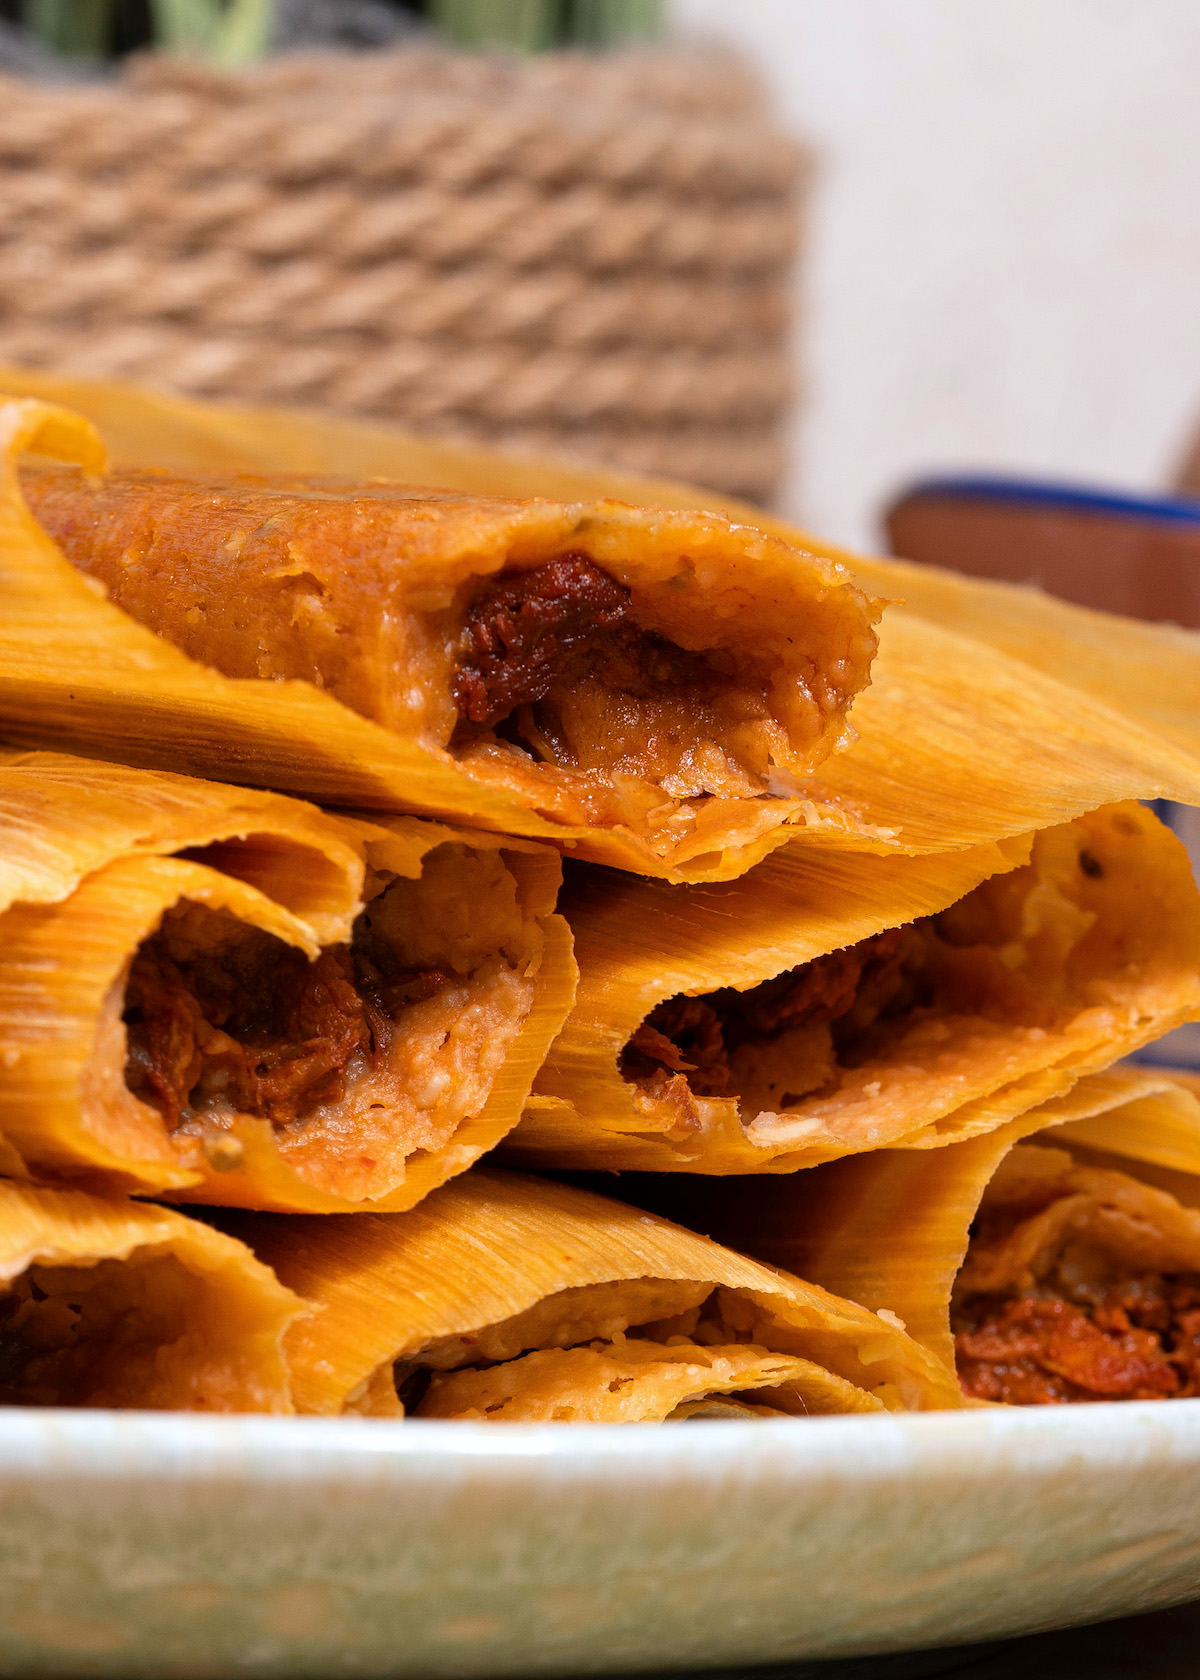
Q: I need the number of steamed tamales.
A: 6